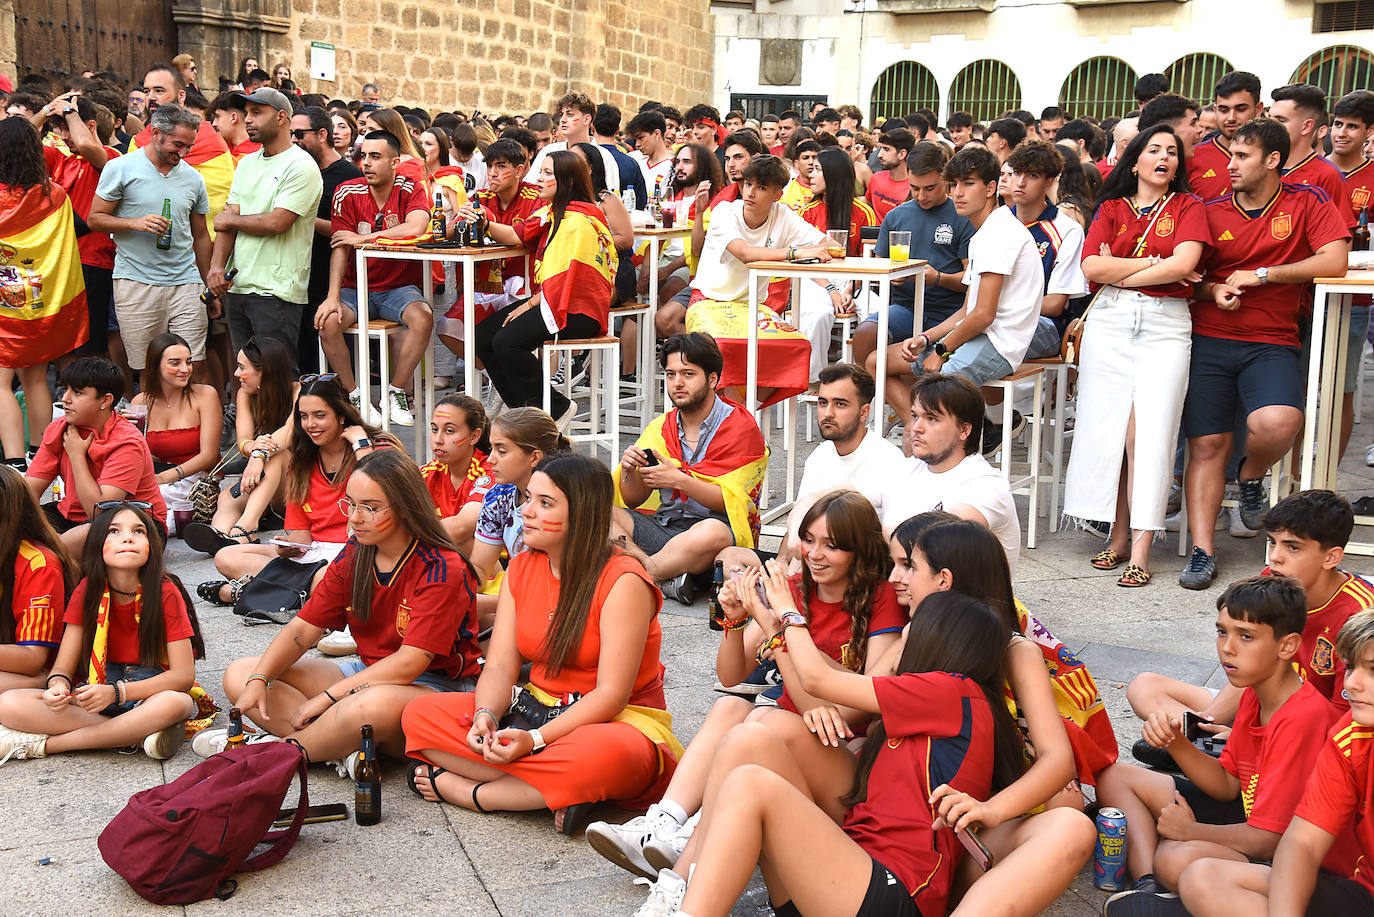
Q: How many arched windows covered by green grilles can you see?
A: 5